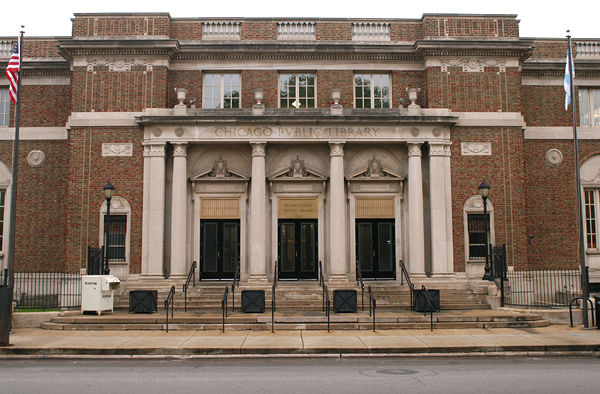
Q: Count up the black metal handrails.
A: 12